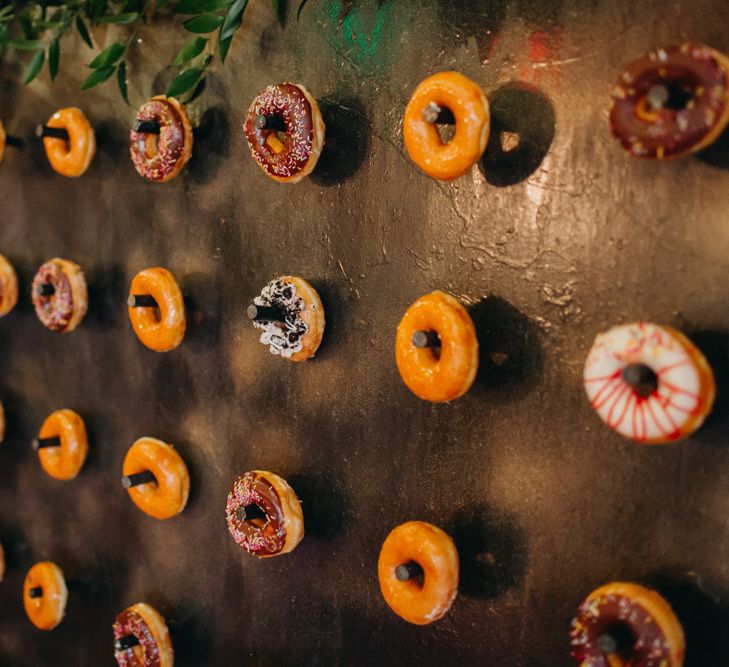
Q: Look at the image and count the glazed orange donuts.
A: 8